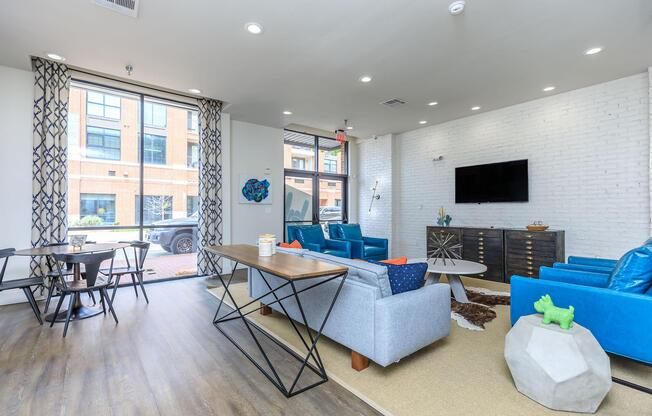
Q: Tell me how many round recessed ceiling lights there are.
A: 11